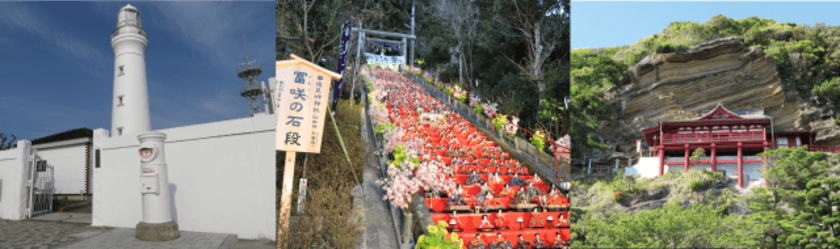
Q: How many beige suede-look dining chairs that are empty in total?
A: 0